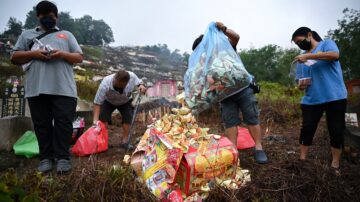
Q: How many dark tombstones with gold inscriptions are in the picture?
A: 1